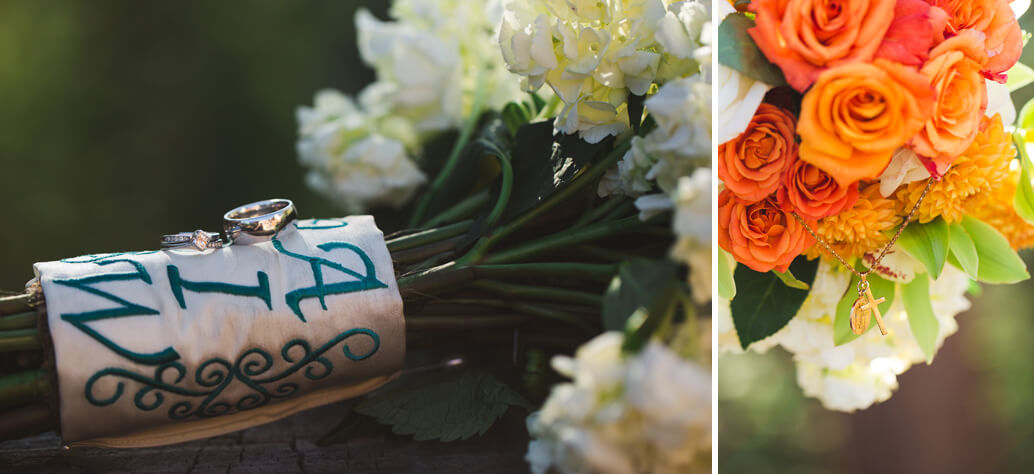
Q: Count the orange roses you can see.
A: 7